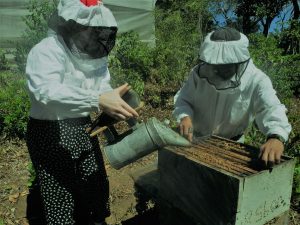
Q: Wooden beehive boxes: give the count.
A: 1